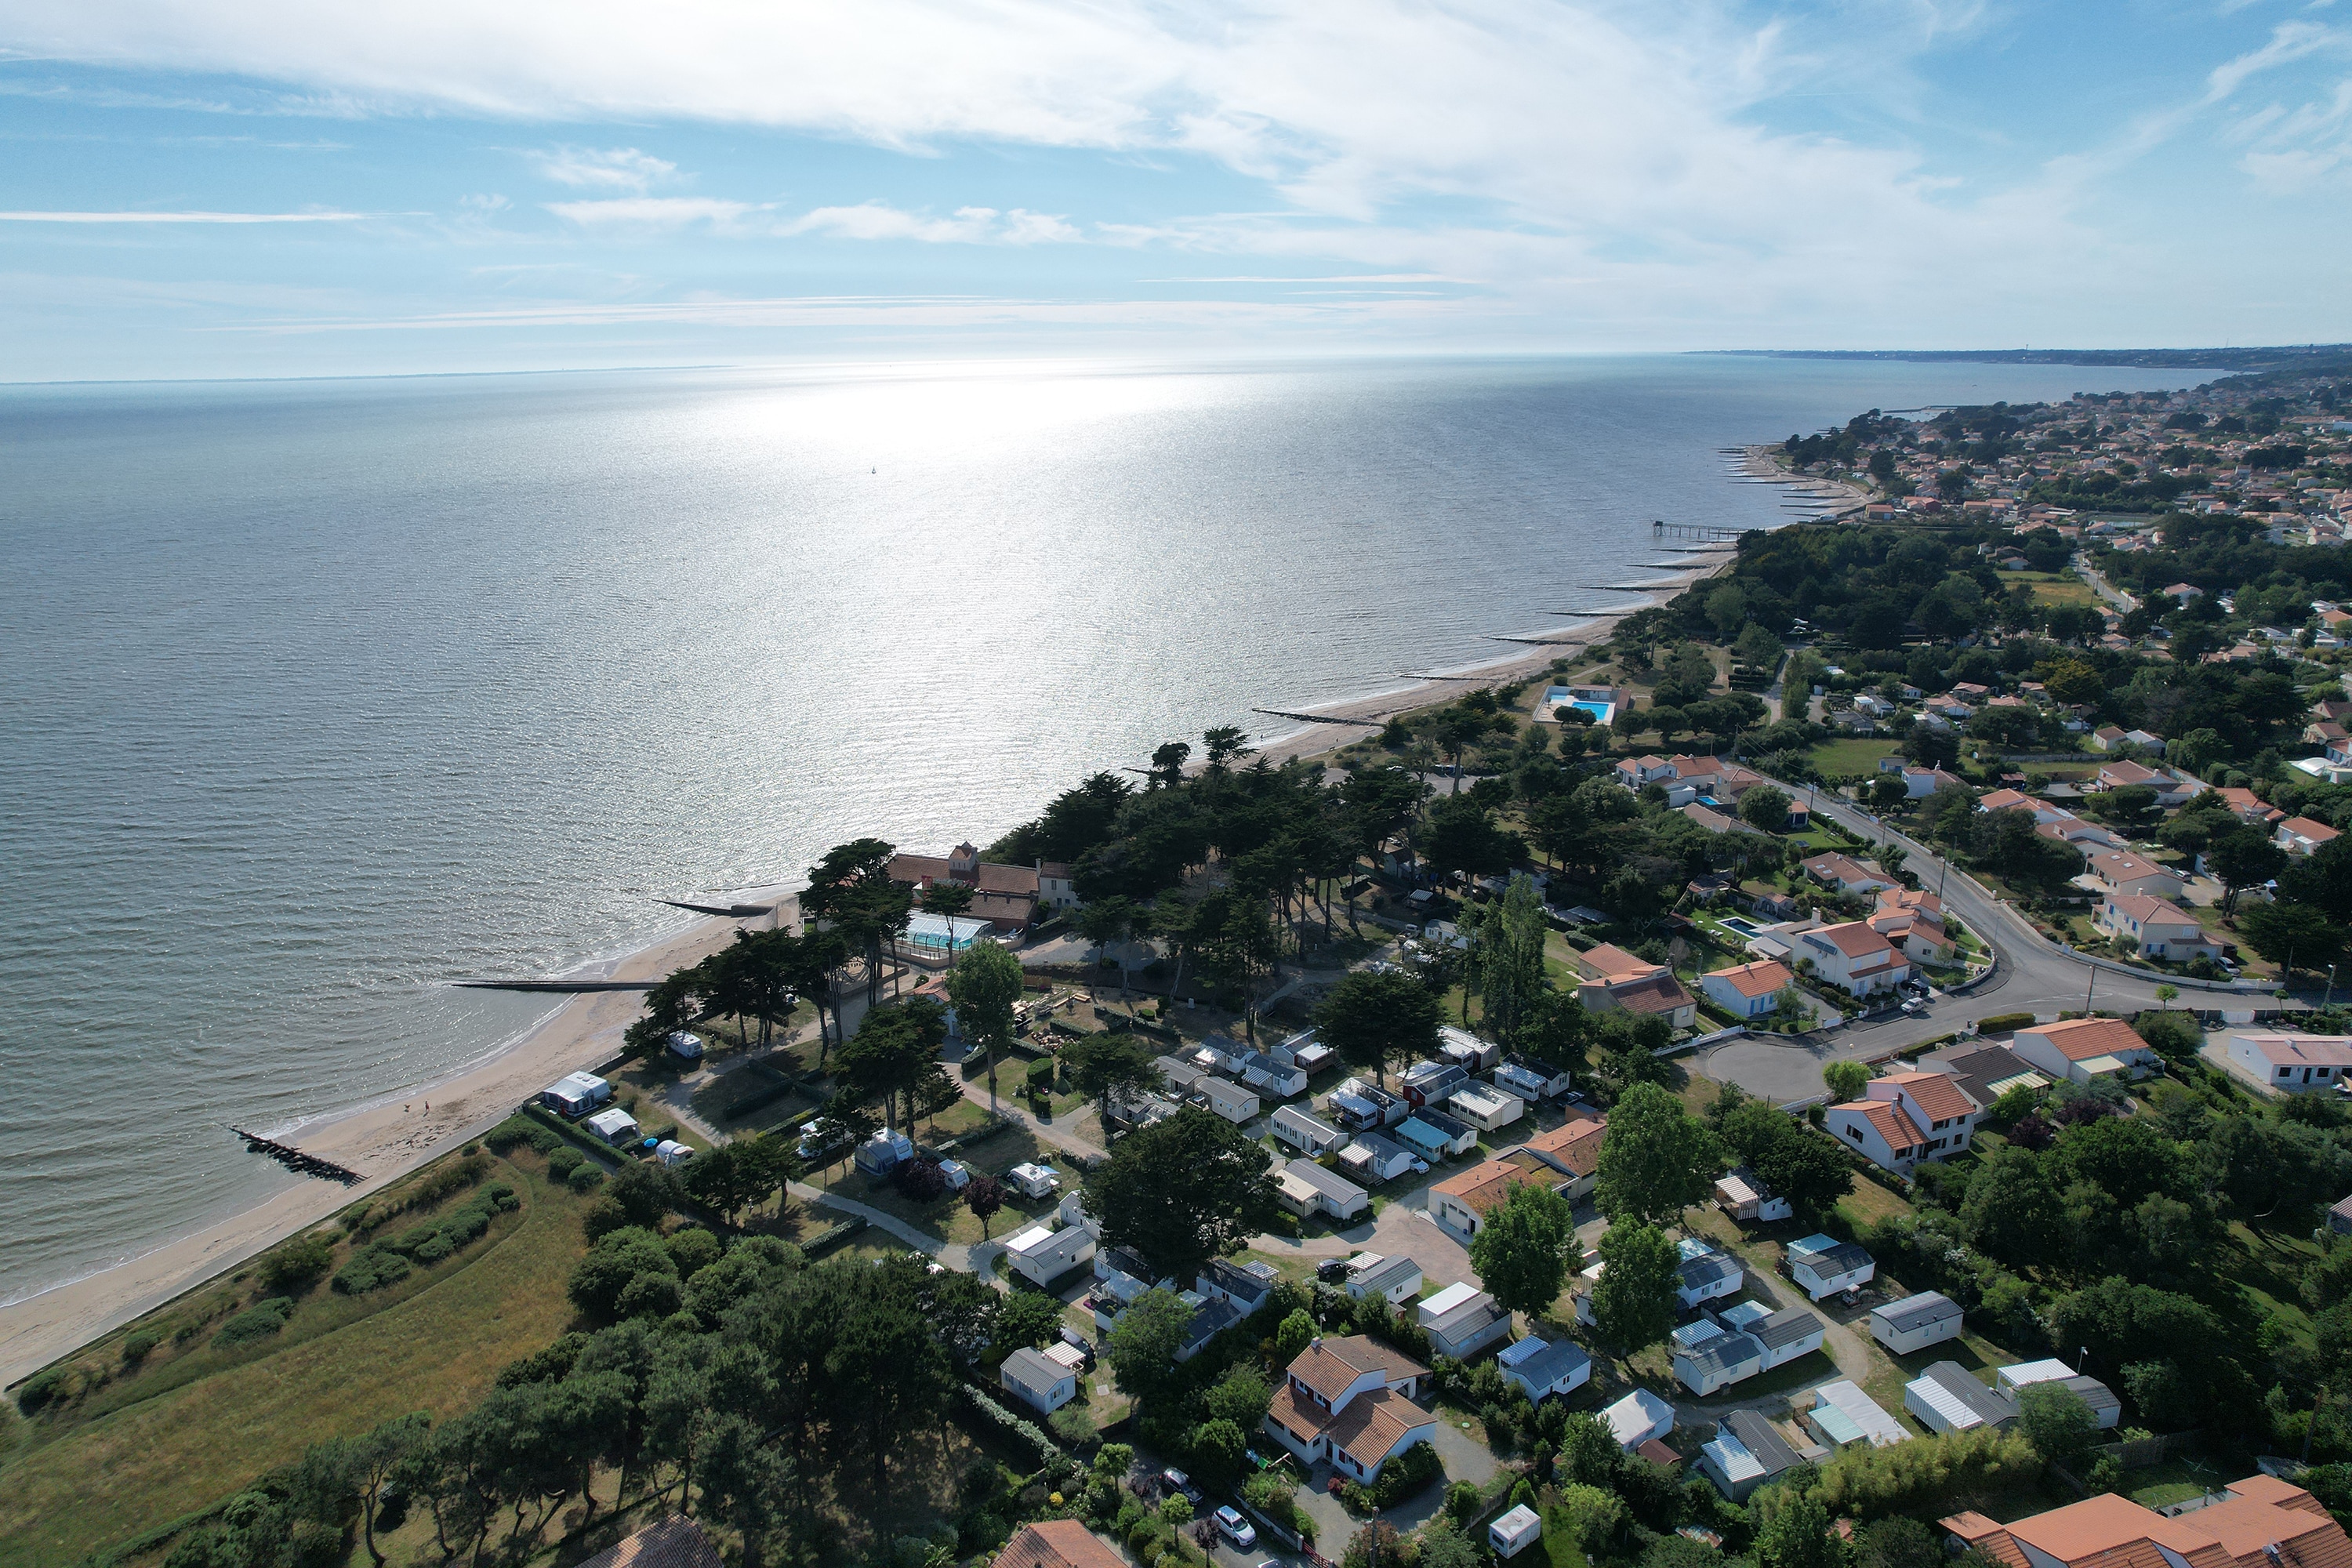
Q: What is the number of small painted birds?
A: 0